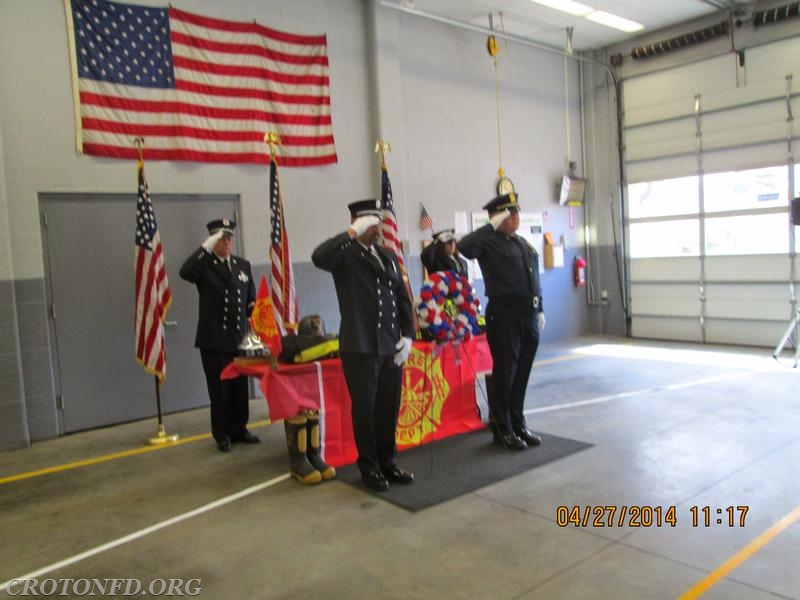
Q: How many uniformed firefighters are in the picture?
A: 4